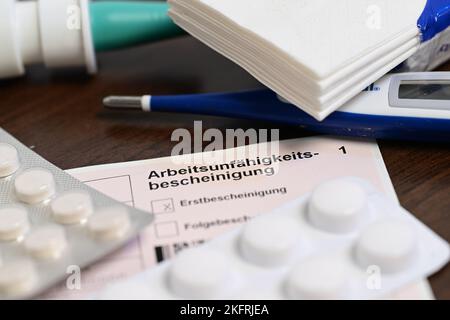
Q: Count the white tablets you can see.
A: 12